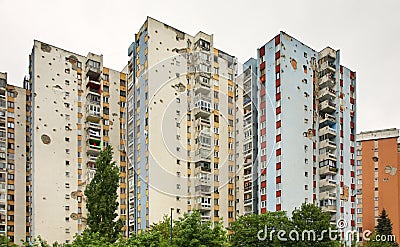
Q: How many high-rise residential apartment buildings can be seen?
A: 5